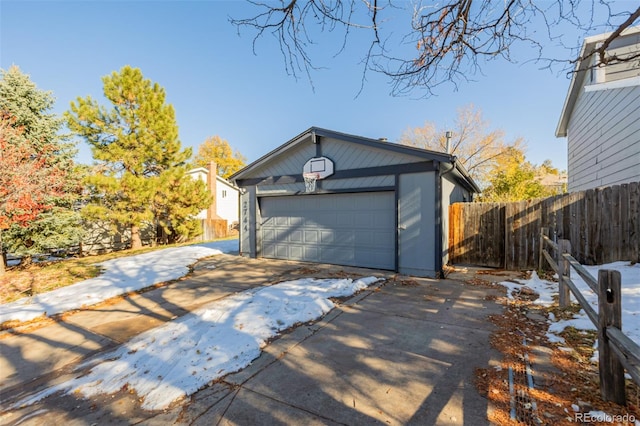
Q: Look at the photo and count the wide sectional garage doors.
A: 1